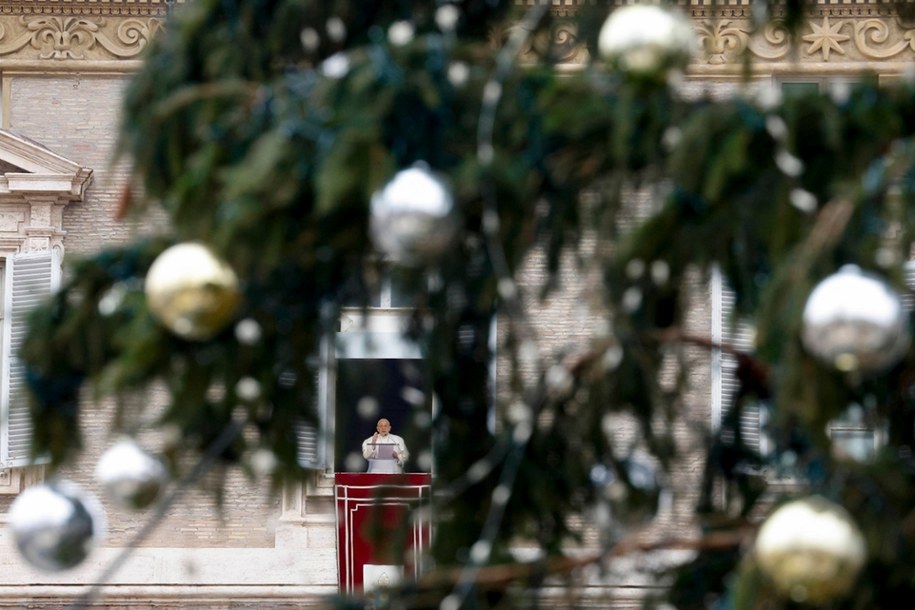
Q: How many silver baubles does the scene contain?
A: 4